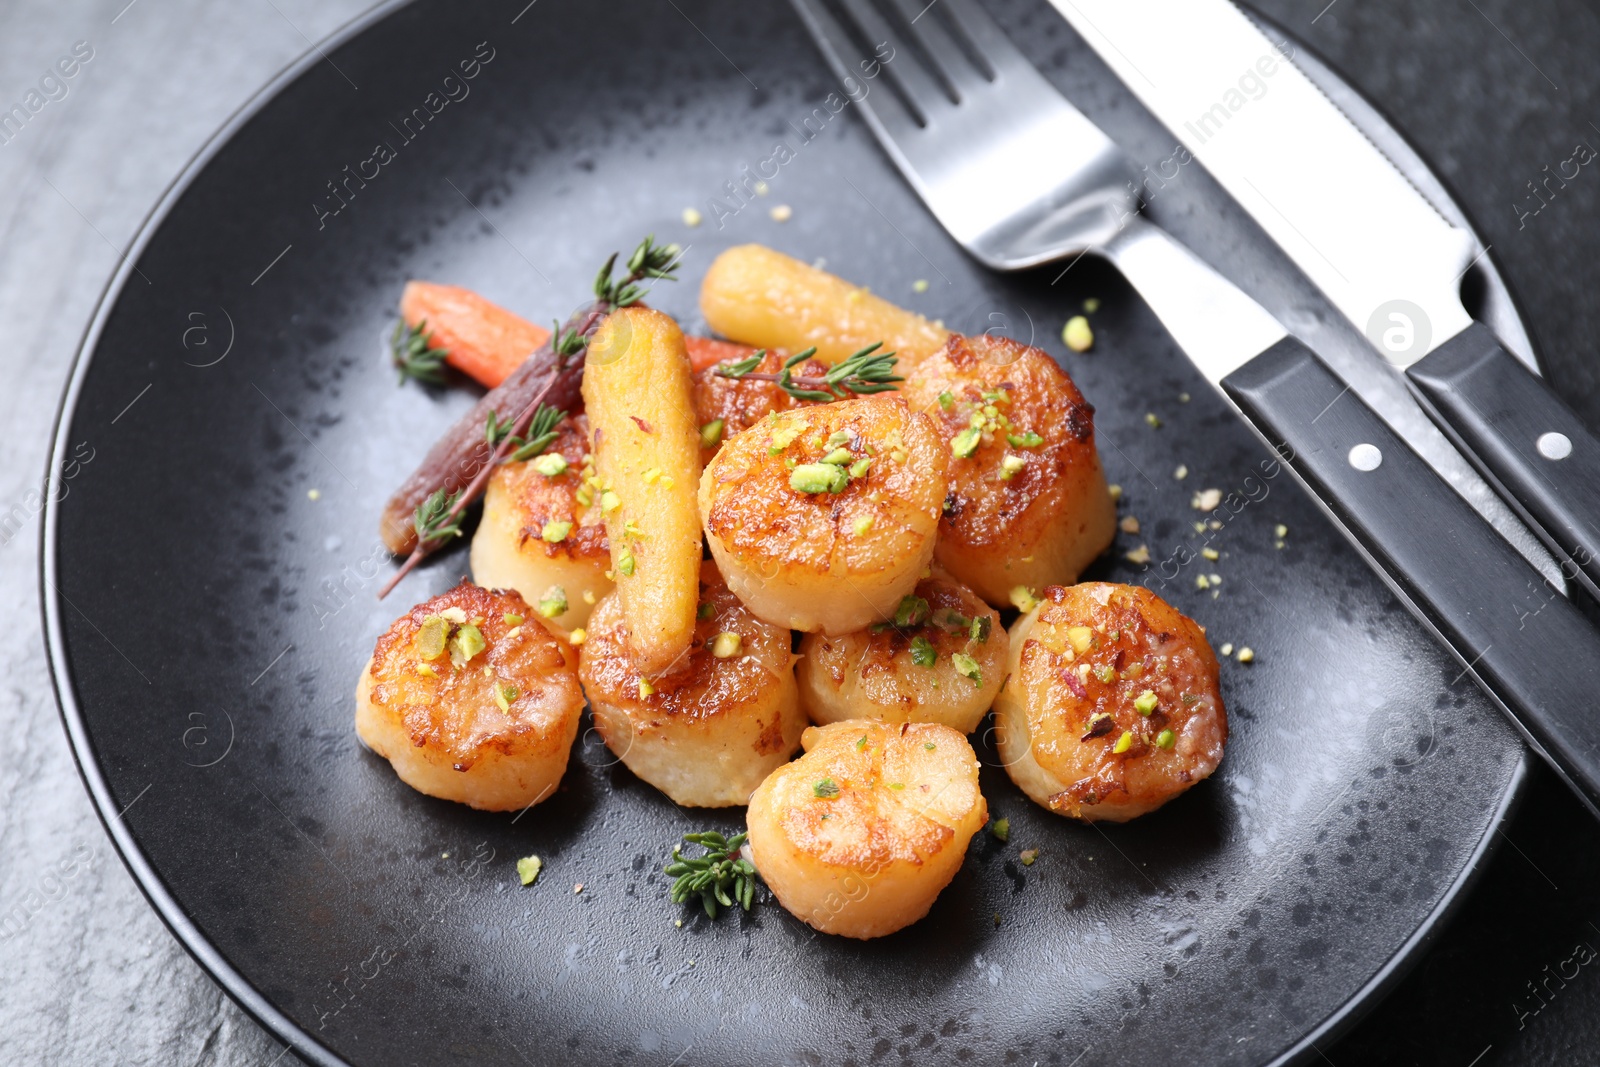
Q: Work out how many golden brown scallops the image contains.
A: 9